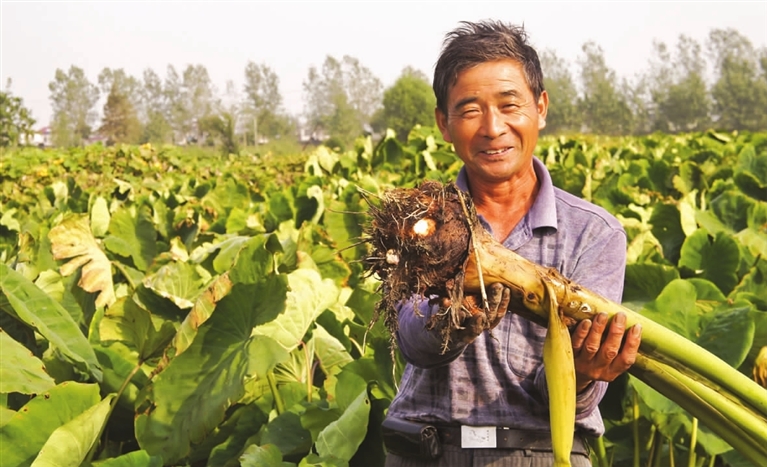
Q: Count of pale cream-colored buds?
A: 2